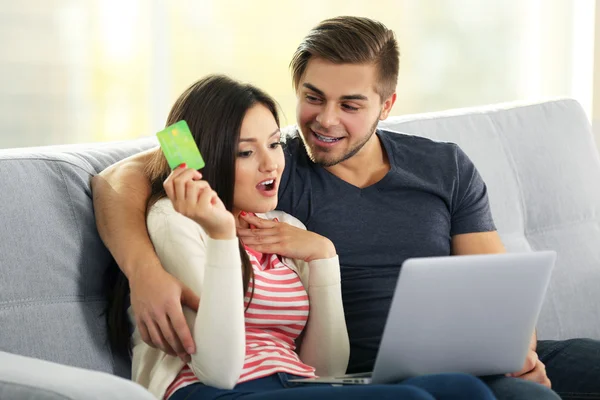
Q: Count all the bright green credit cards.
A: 1